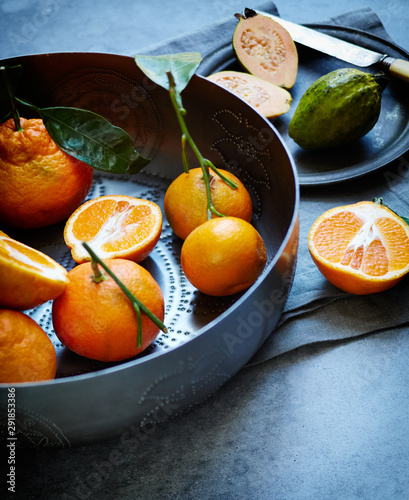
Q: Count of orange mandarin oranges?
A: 8